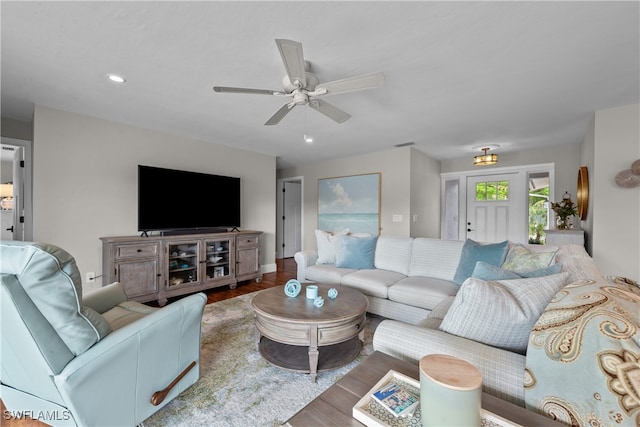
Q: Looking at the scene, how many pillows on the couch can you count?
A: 6